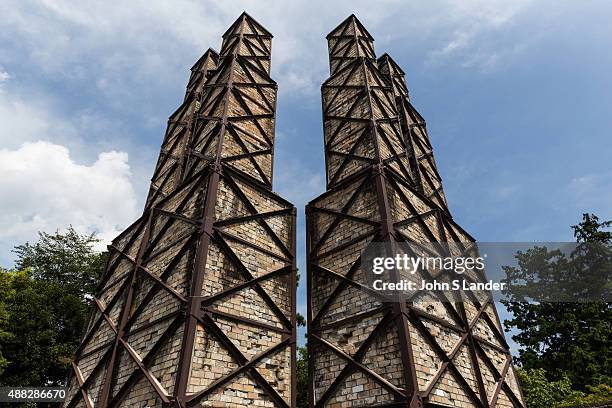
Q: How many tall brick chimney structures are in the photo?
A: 4